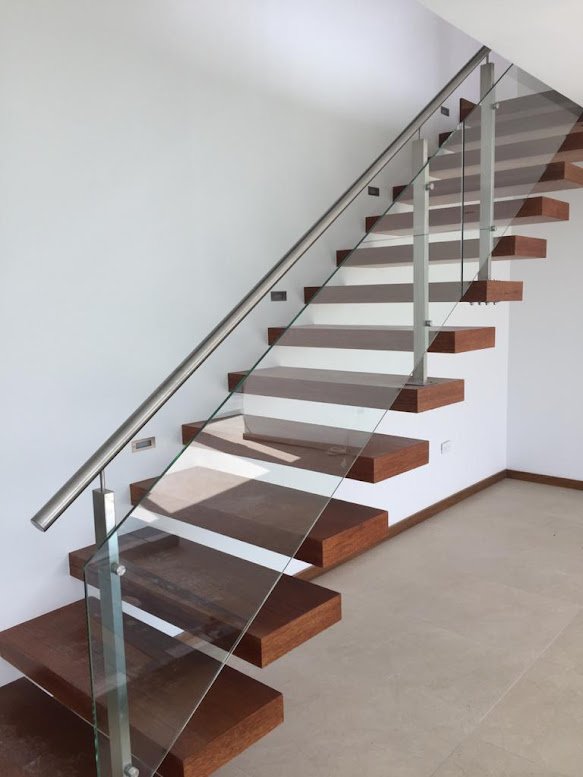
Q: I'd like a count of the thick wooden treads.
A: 14